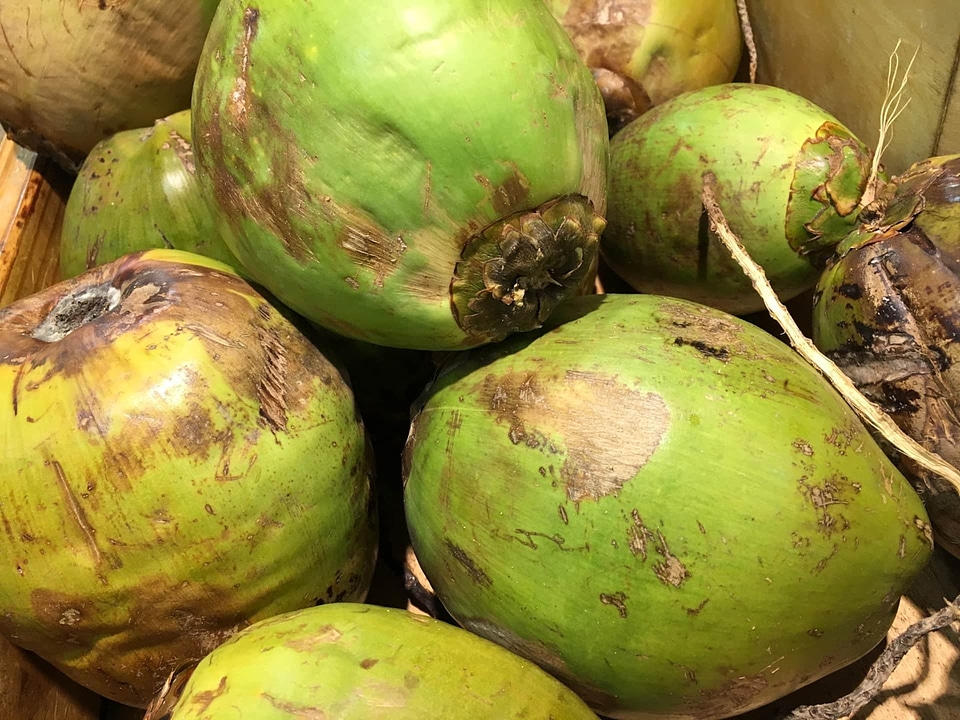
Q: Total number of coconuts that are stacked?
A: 9